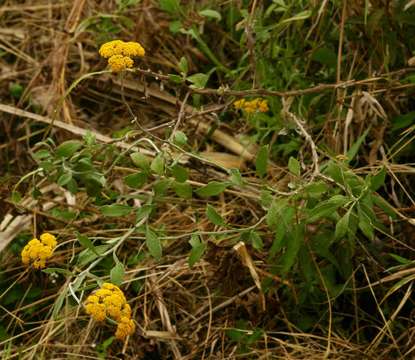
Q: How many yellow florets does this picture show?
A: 4